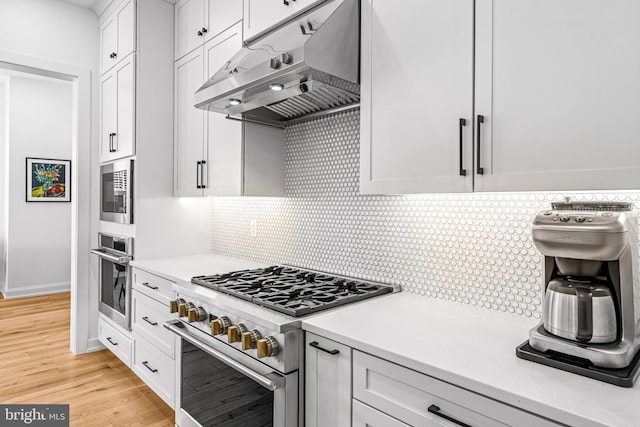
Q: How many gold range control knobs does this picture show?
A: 7